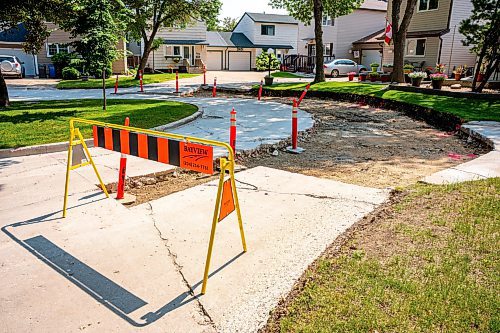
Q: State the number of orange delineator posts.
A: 10